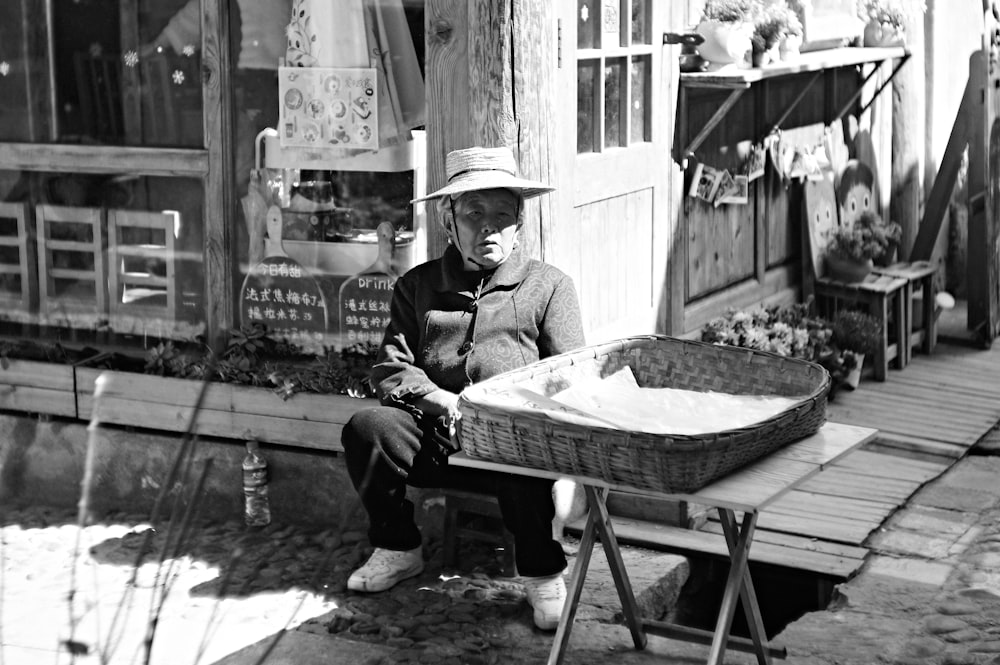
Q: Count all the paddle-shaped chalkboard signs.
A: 2